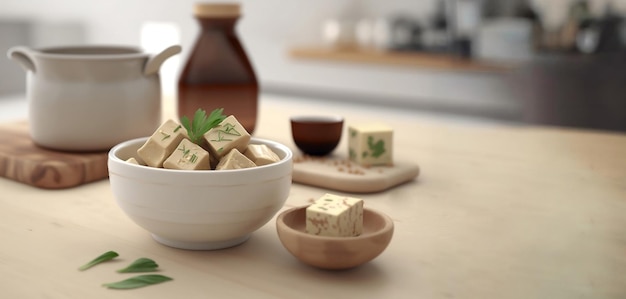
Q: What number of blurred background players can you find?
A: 0